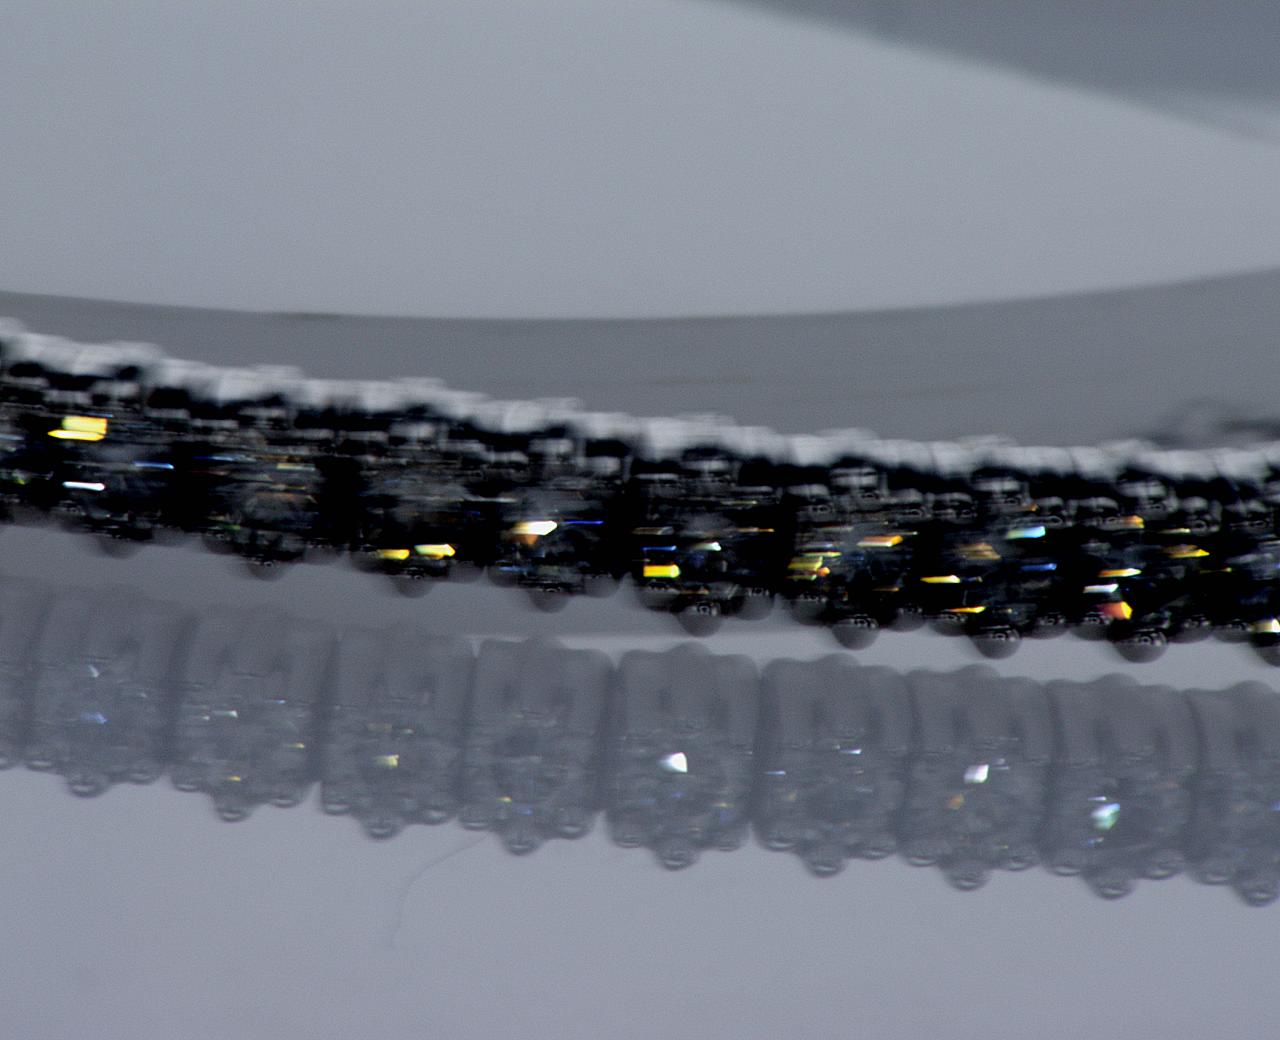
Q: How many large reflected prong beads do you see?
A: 9